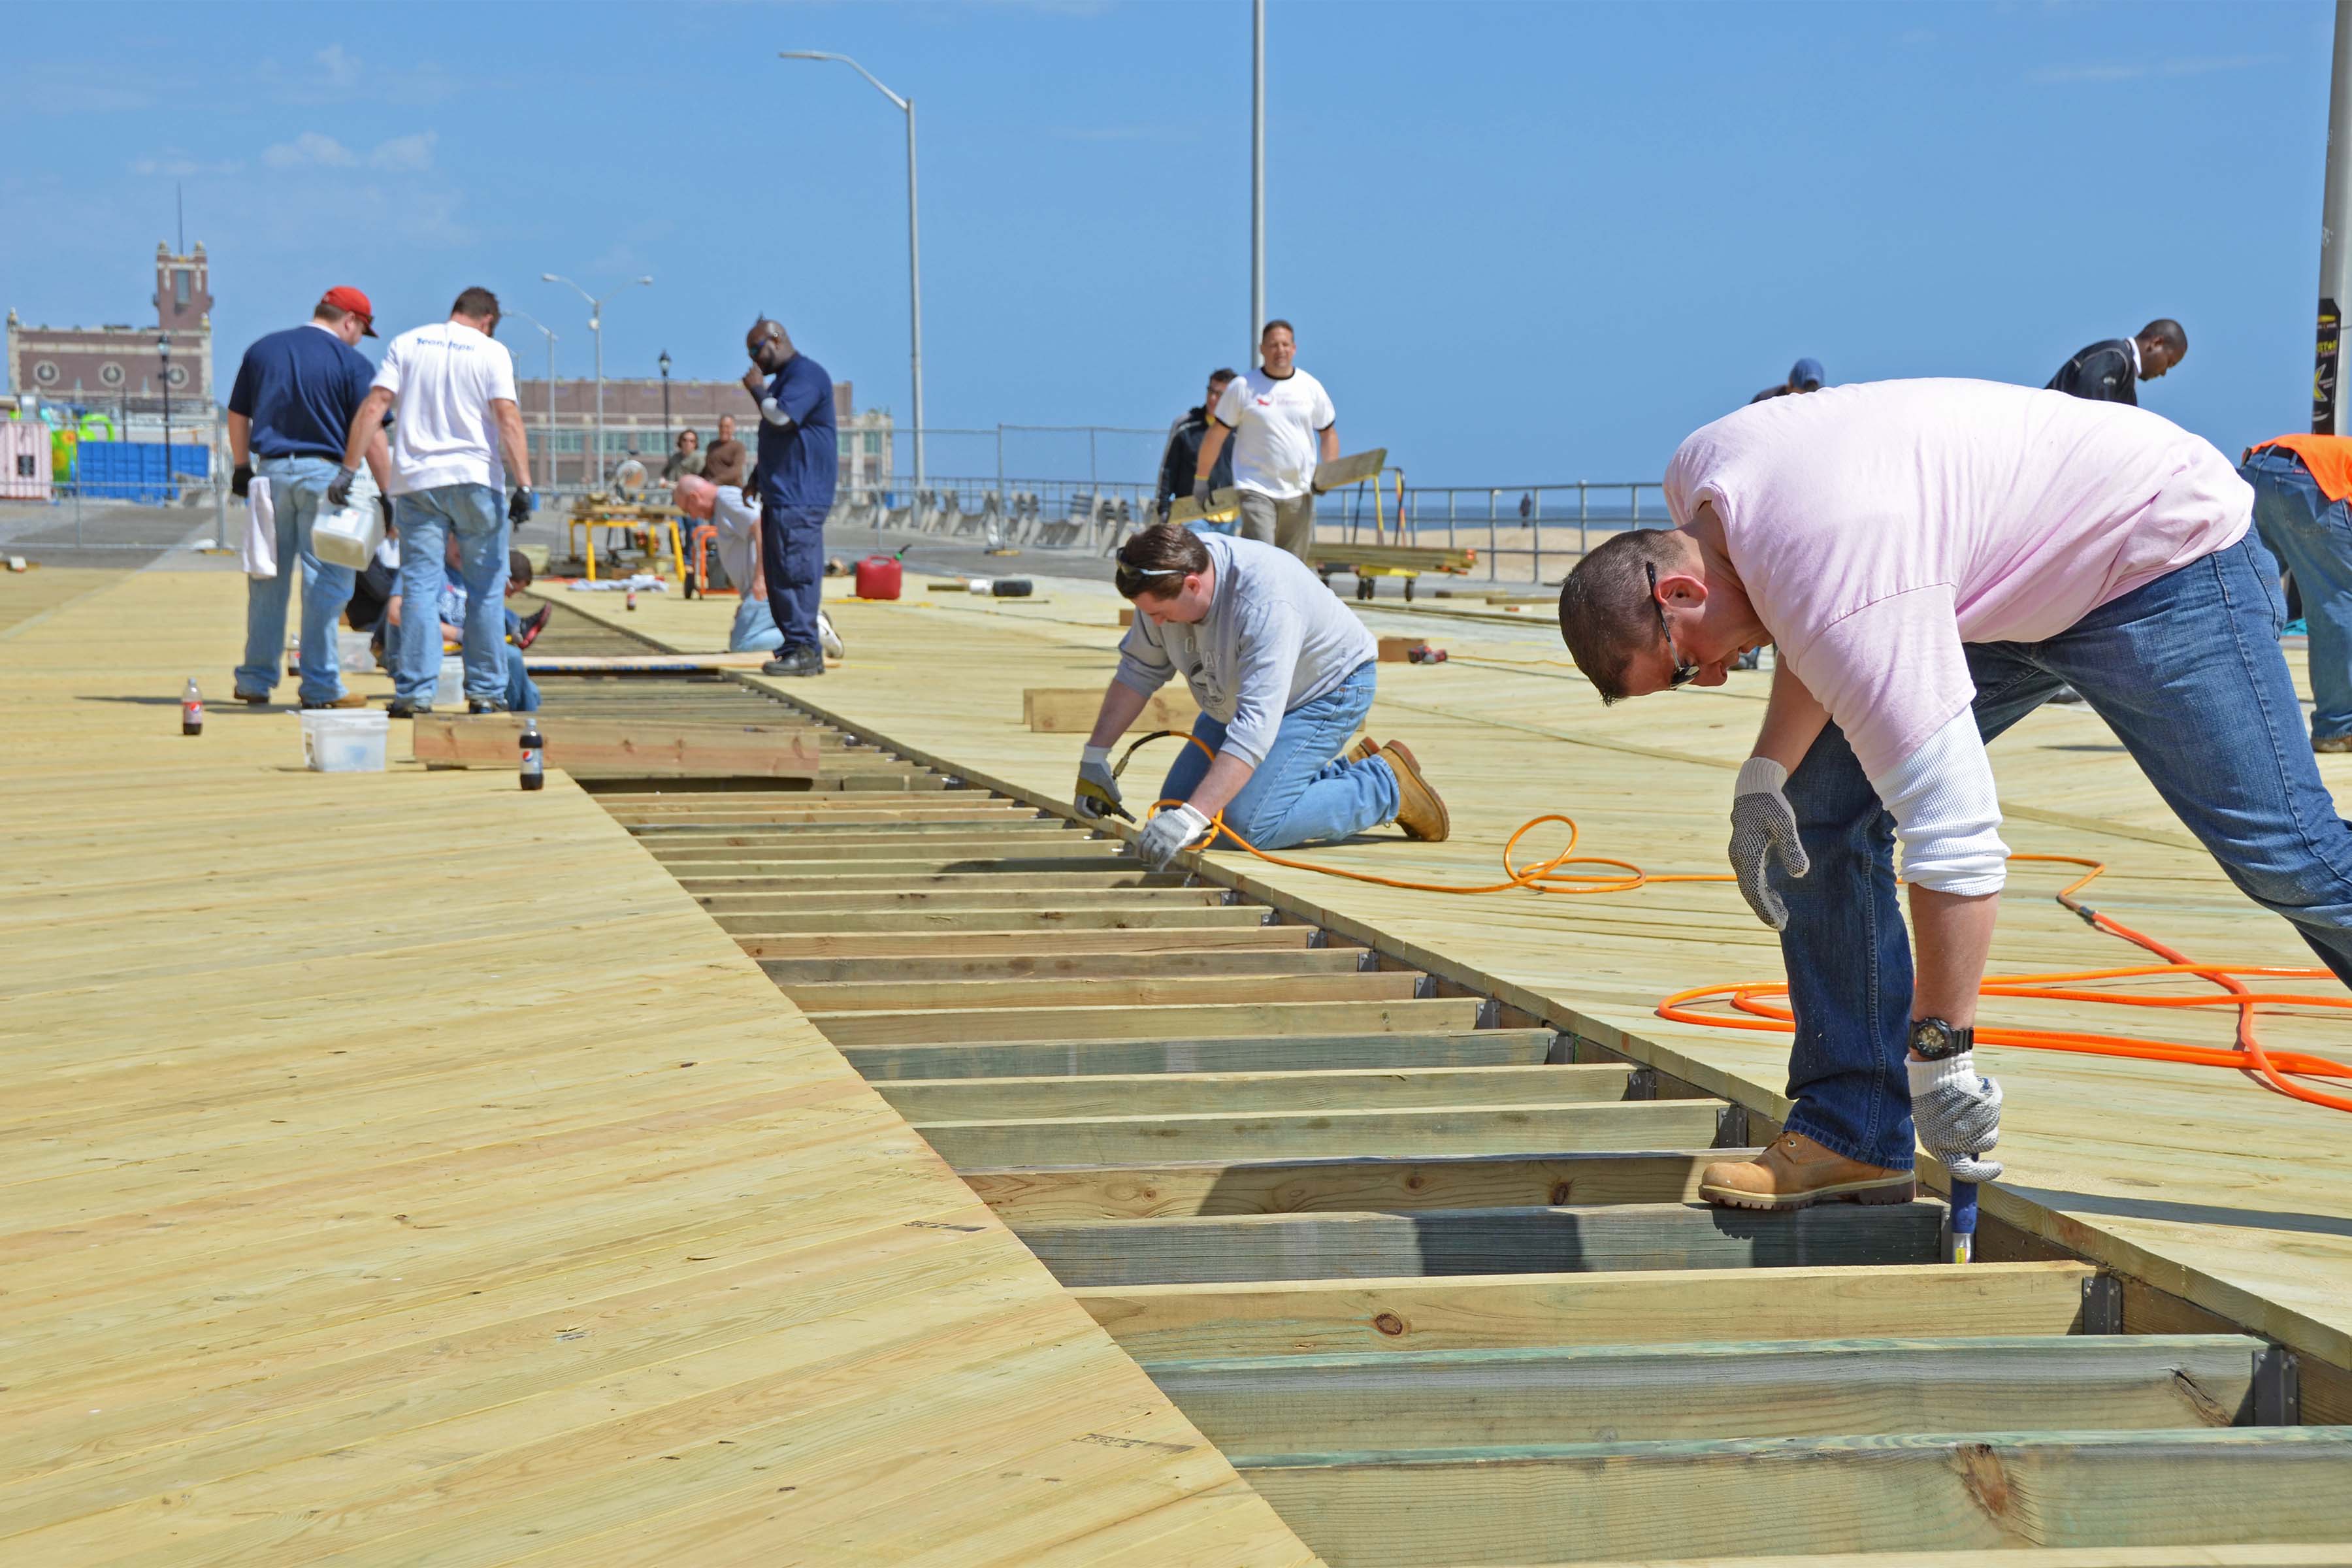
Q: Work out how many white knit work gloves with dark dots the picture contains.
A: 2